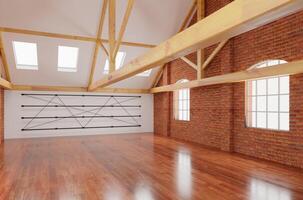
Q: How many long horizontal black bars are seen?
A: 4